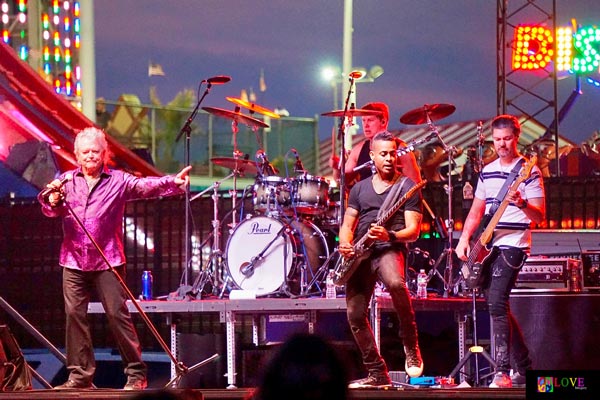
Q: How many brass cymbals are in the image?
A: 5